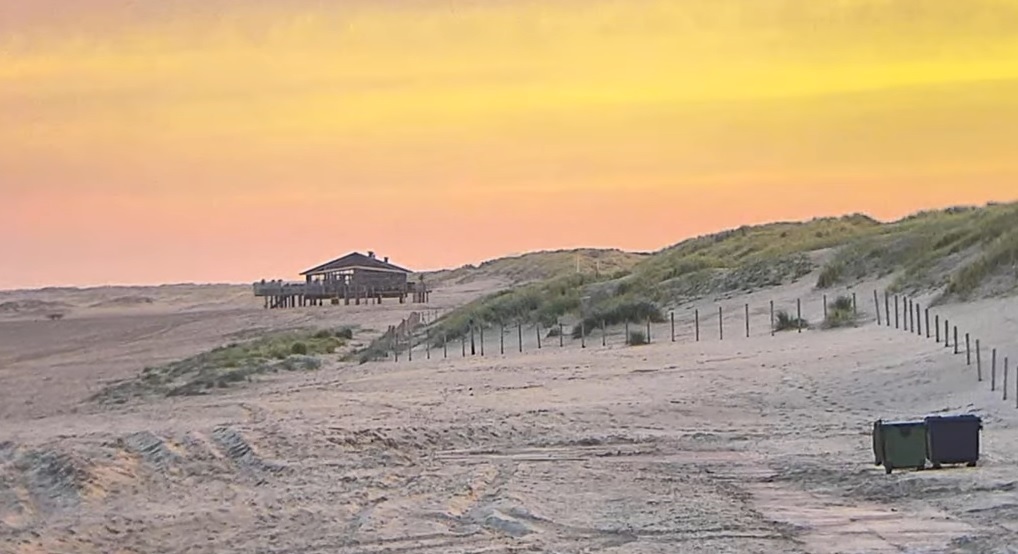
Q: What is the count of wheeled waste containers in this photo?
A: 2